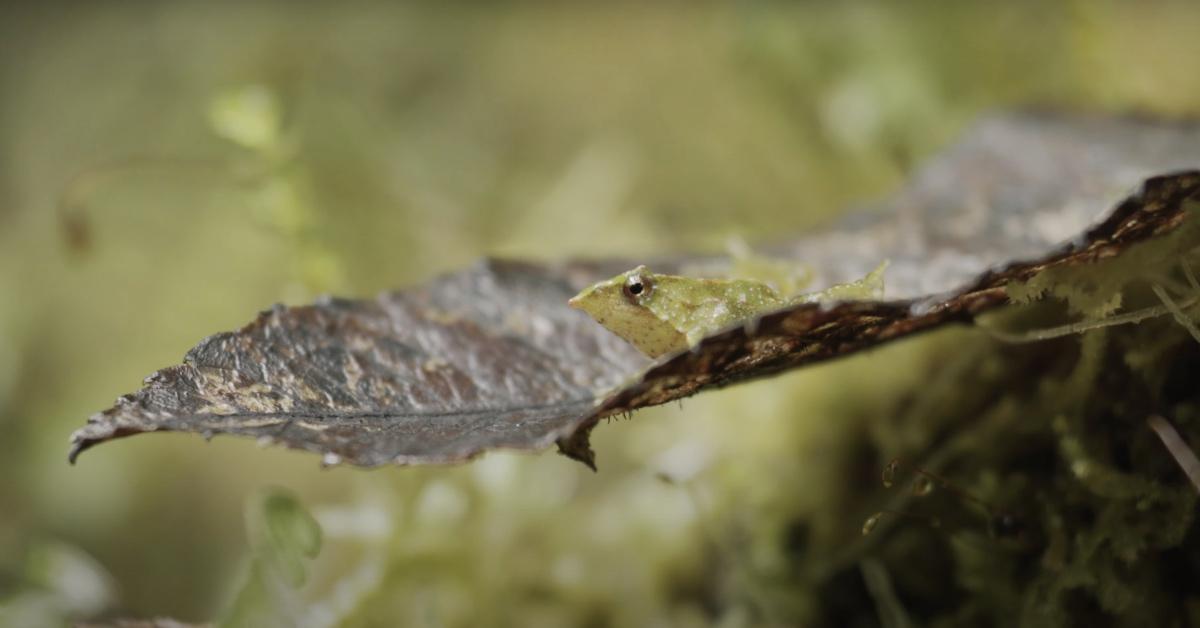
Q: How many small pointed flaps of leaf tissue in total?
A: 1